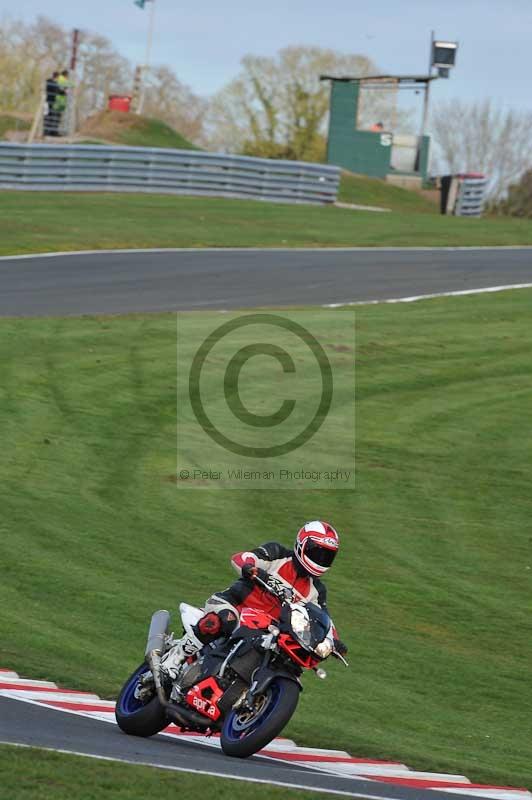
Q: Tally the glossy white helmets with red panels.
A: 1